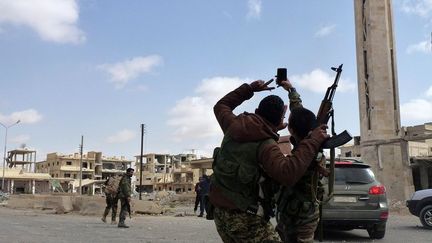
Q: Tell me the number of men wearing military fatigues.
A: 4